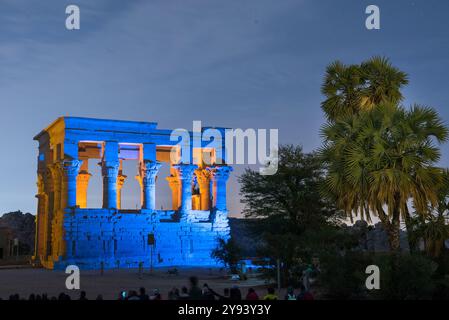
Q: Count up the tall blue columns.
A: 5